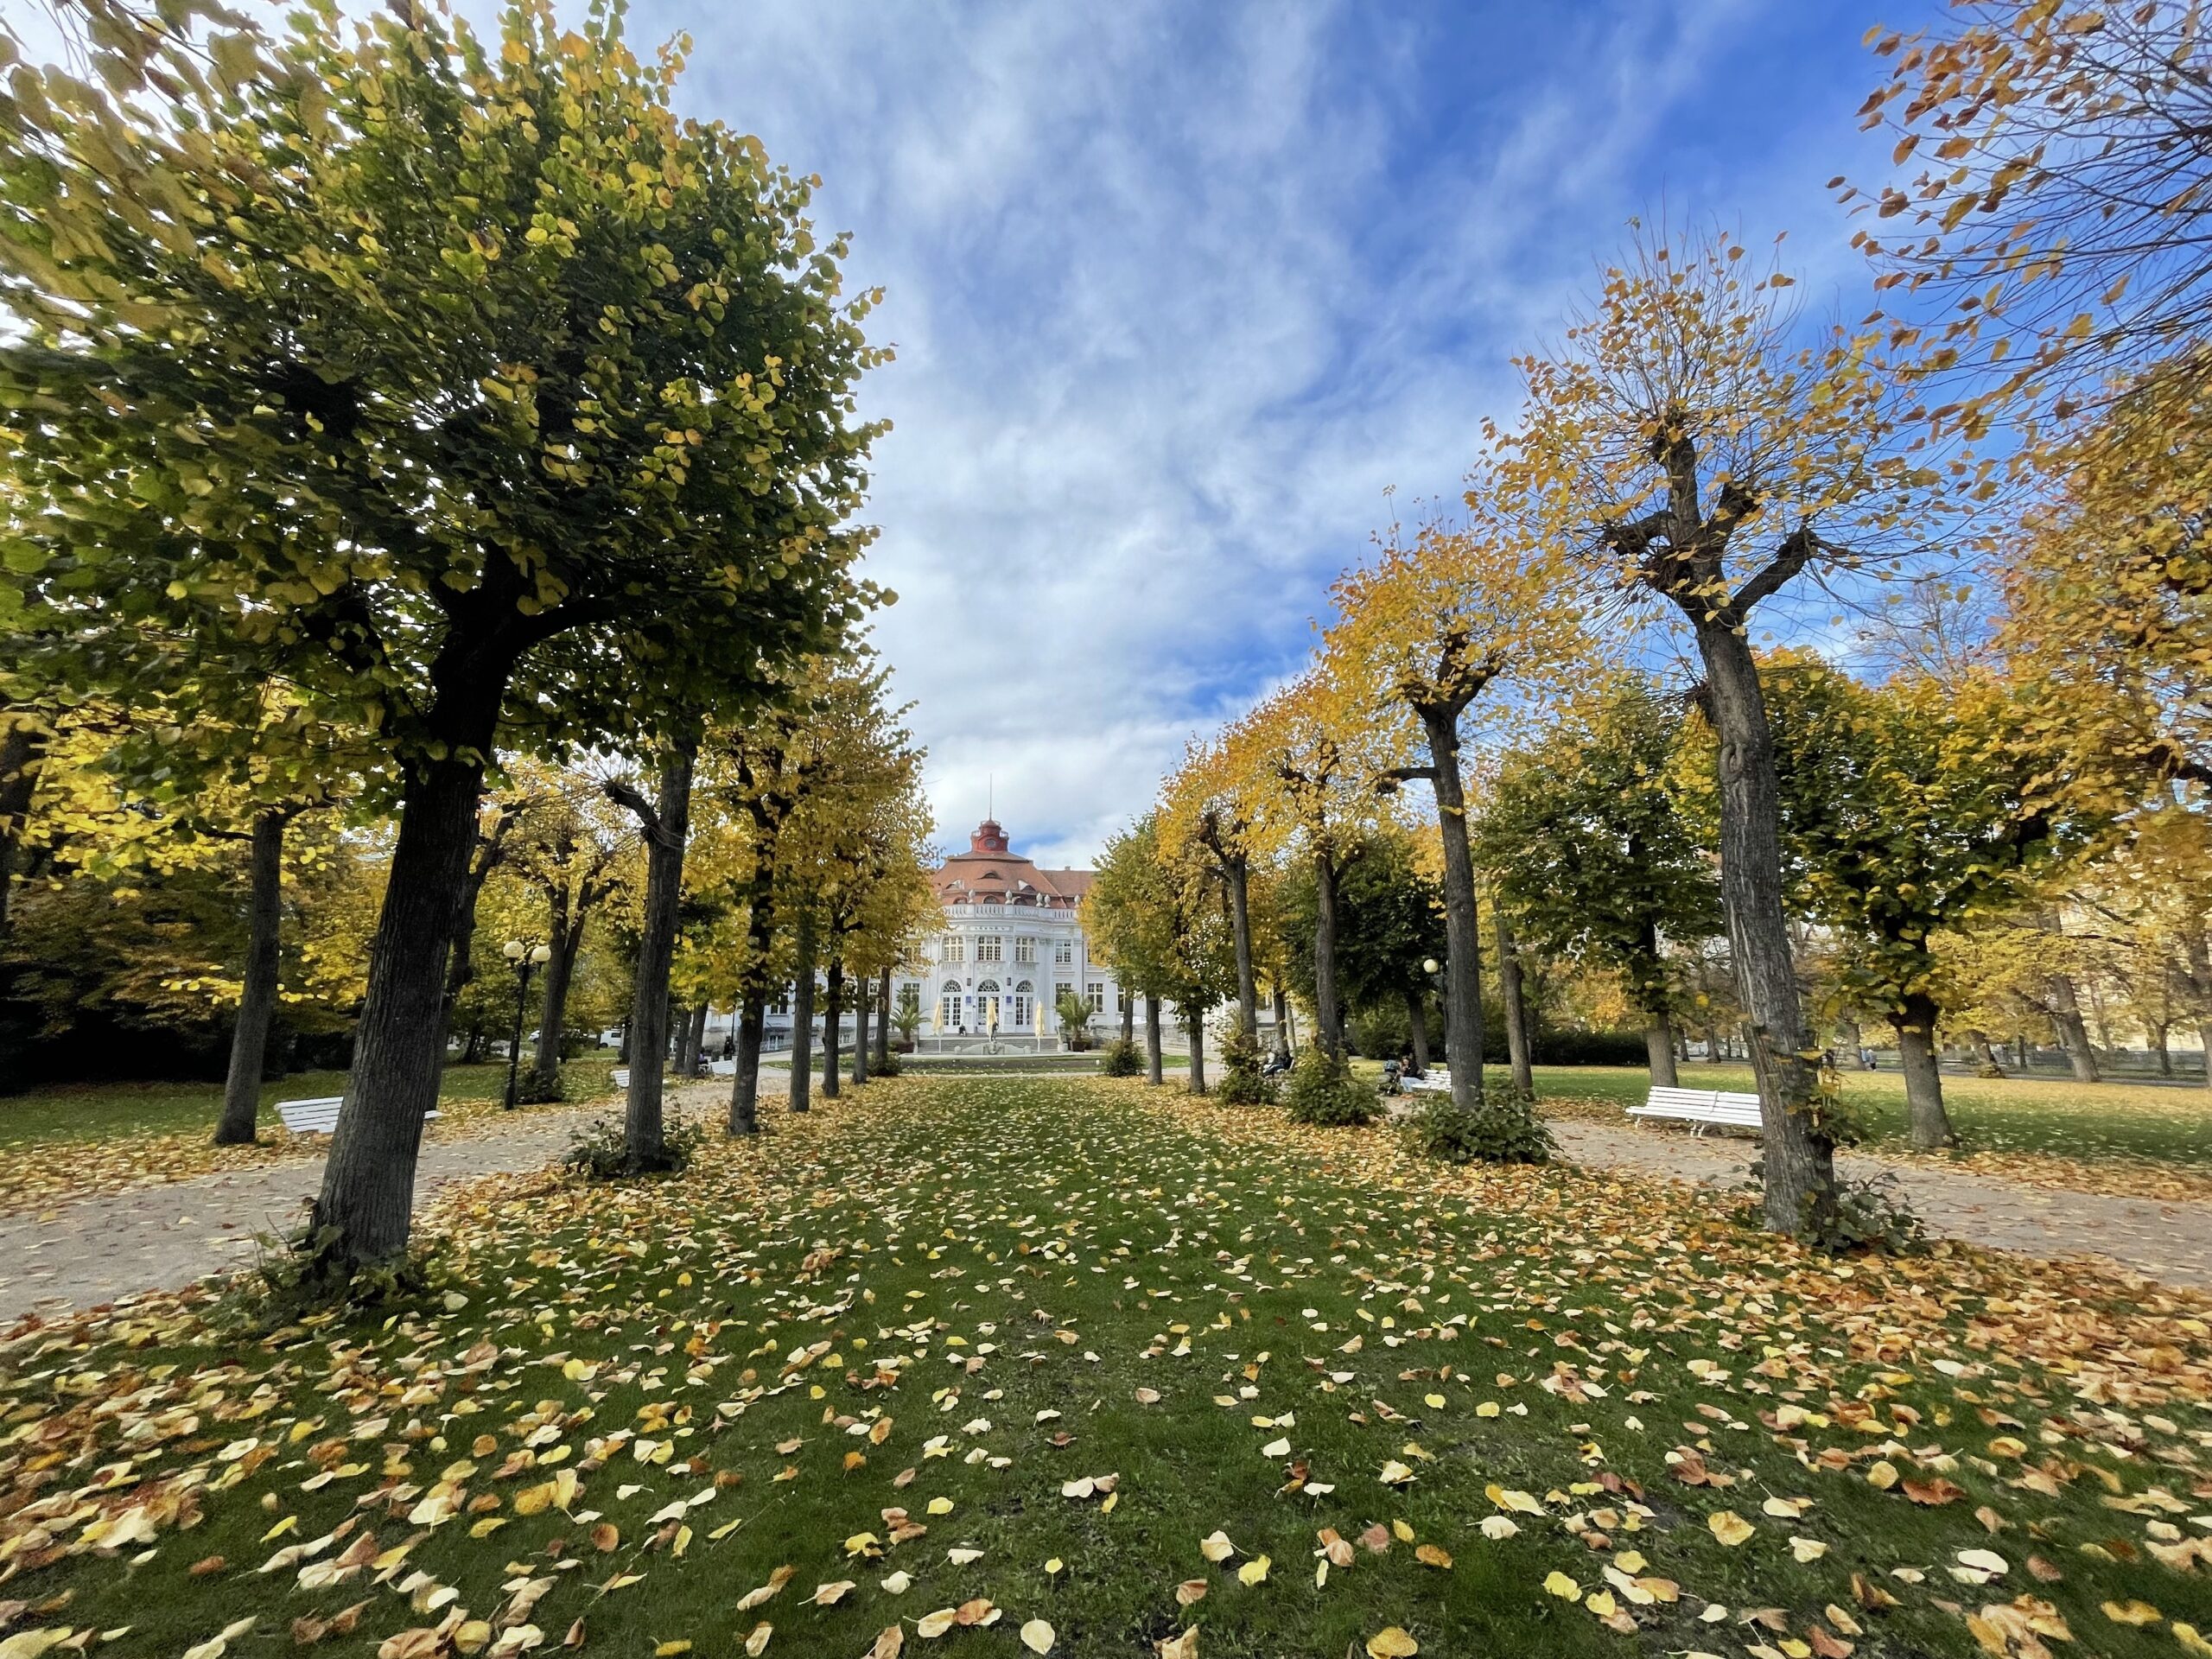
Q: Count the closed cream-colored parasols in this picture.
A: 3